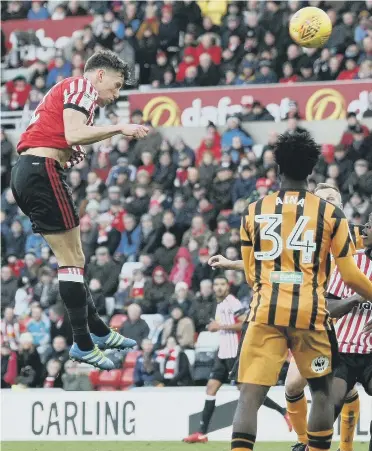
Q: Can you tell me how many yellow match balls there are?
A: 1